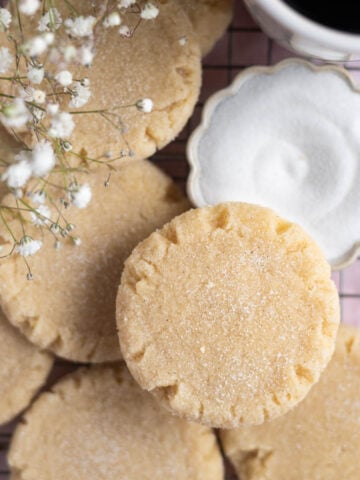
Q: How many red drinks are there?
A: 0